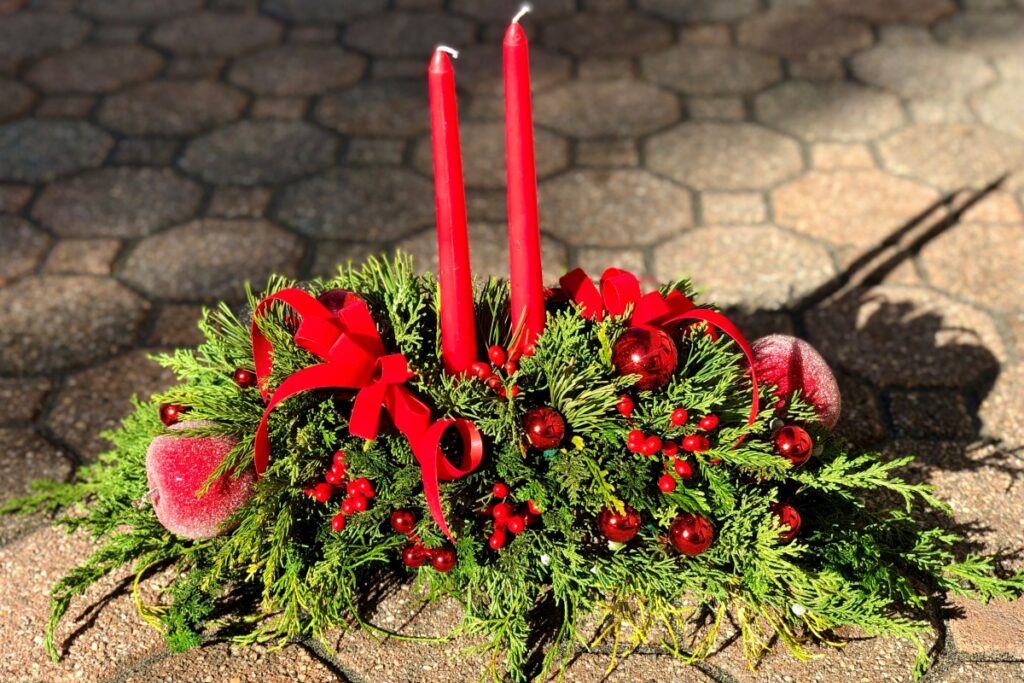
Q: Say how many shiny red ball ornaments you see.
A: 11